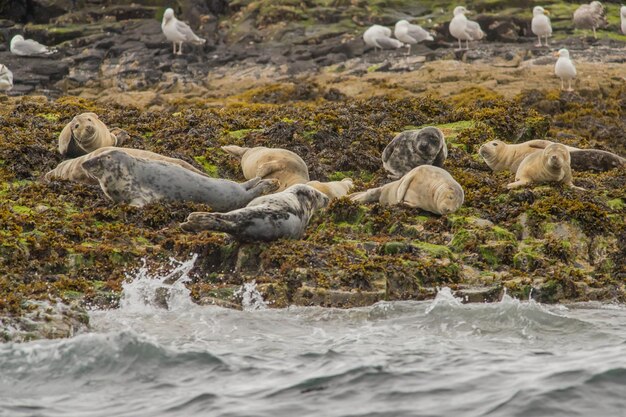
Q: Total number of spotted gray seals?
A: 3